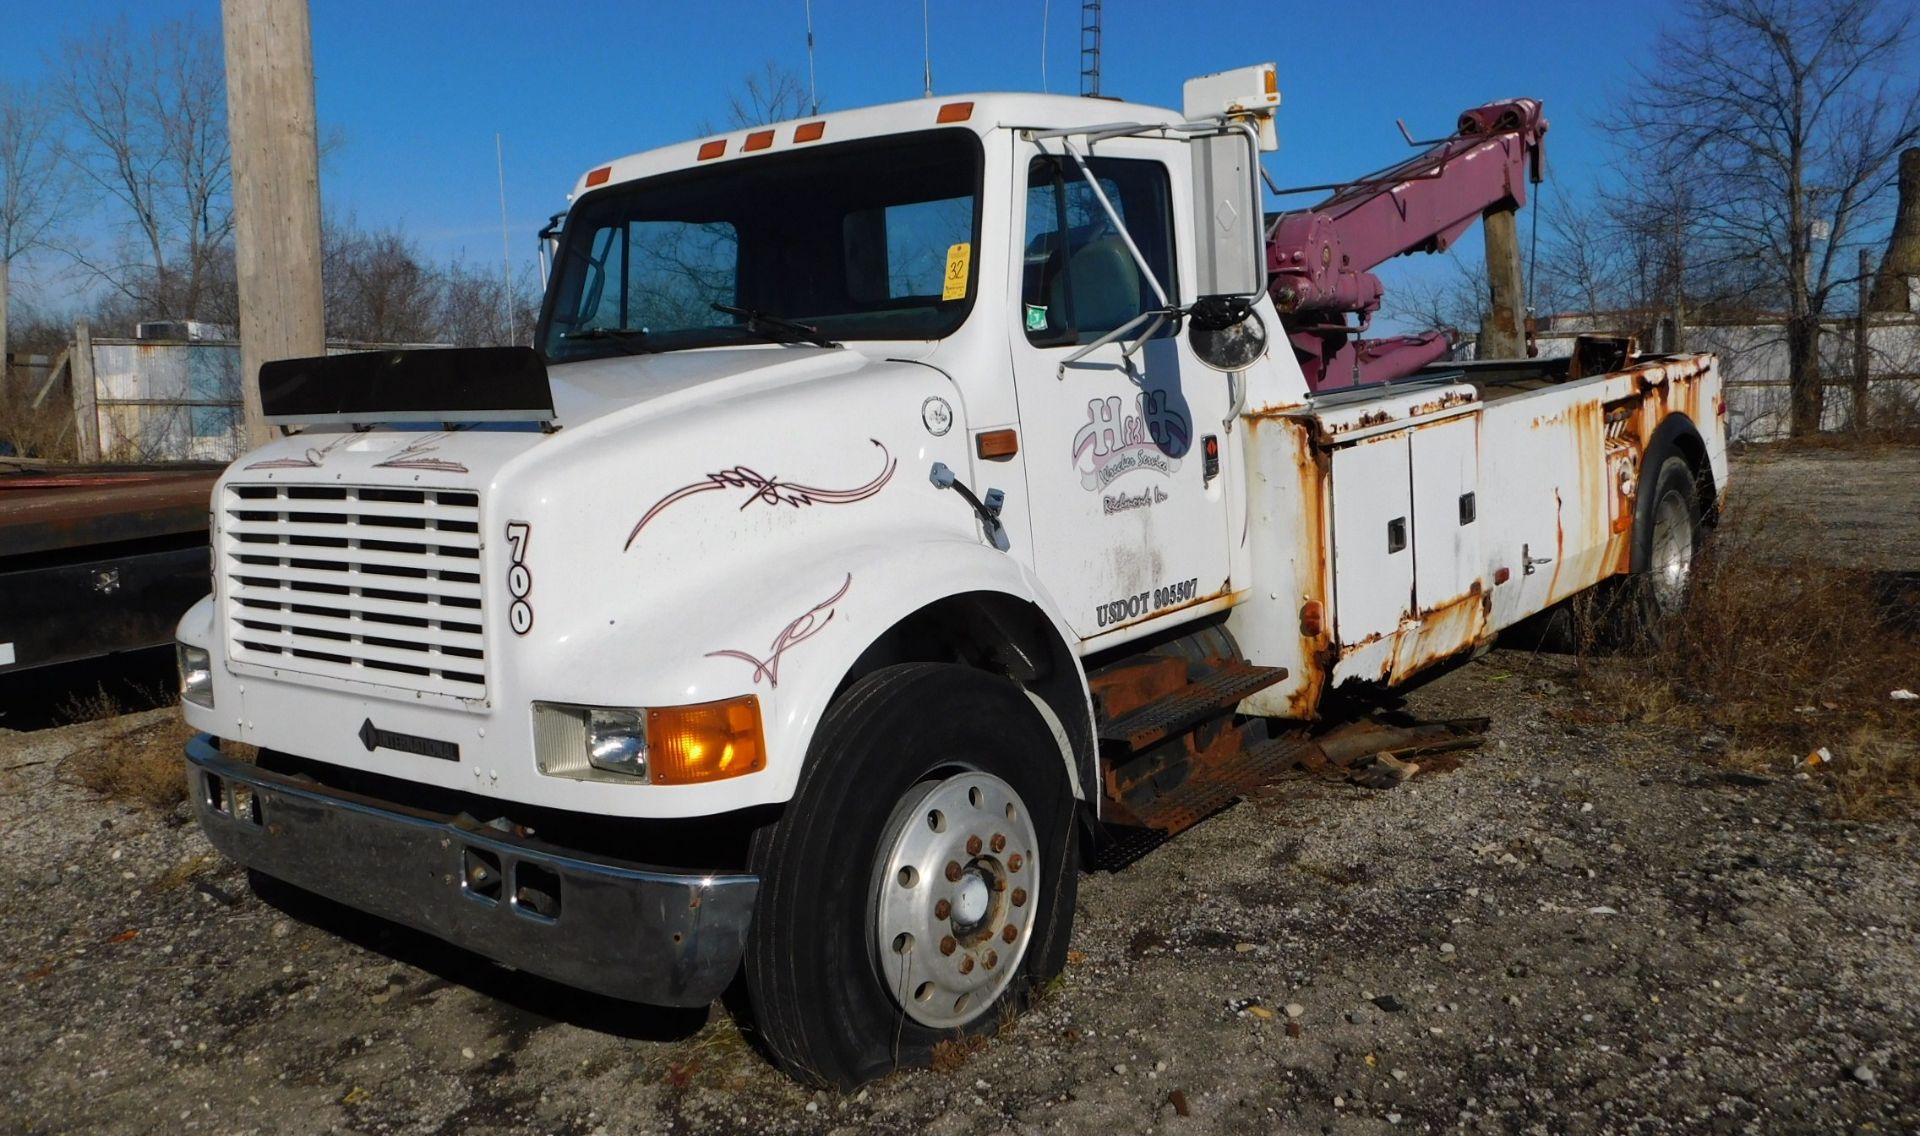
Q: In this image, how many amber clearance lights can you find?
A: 5